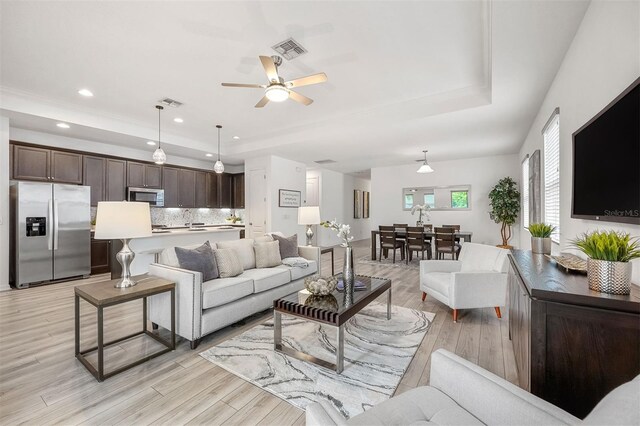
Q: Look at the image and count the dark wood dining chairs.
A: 6